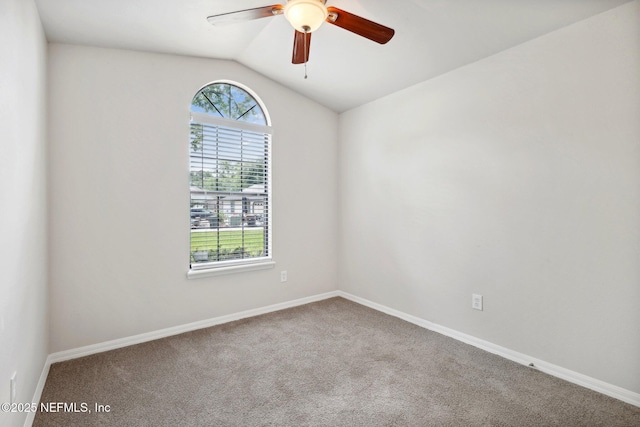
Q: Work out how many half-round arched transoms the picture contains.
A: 1